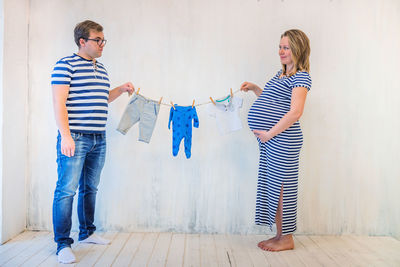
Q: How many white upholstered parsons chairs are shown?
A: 0